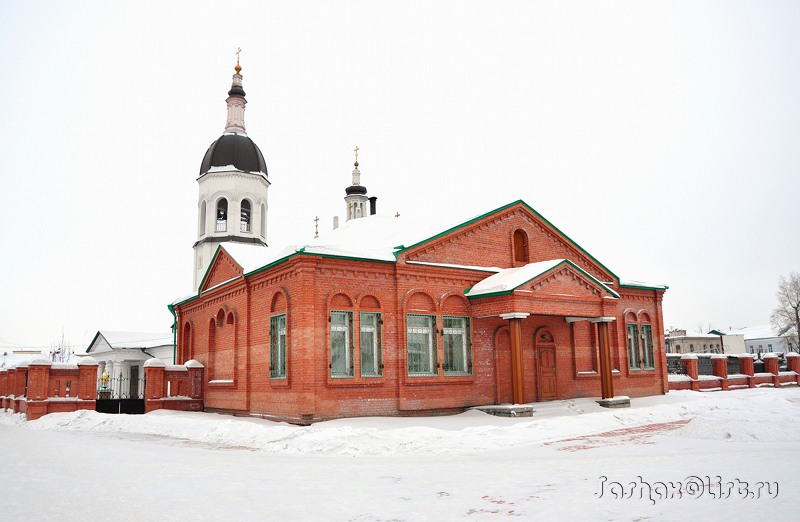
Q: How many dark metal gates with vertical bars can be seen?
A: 1